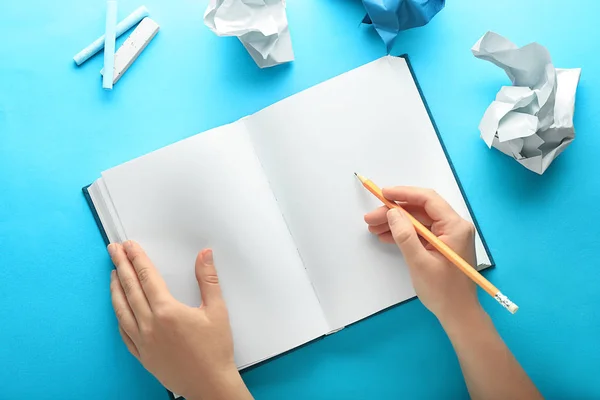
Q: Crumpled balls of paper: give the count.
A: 3